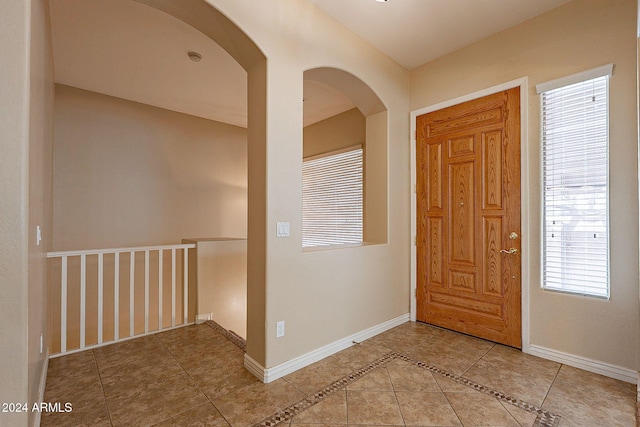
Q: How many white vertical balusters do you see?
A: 9